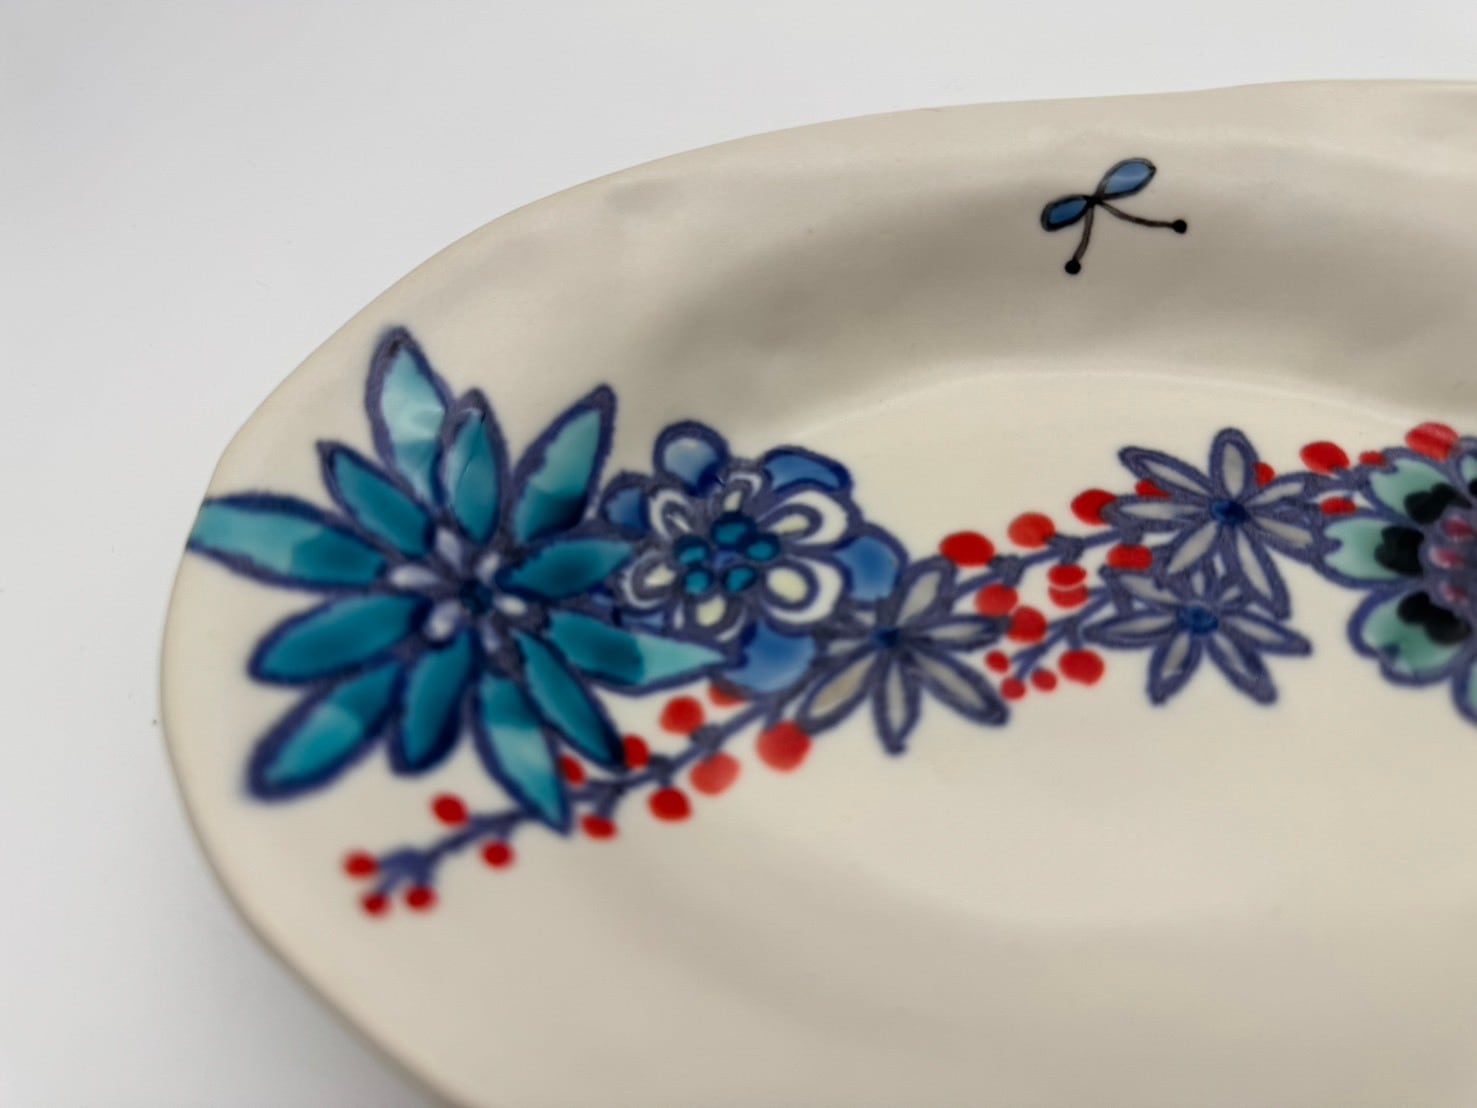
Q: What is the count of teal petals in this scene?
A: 12